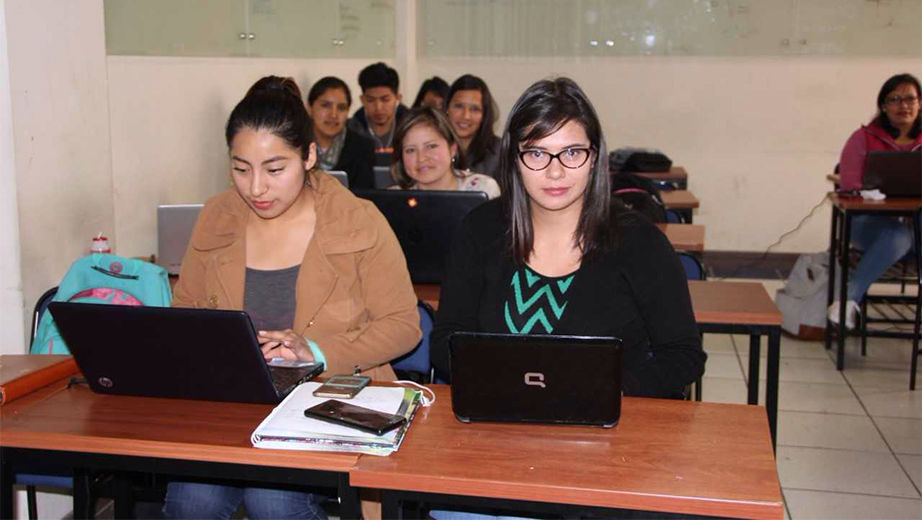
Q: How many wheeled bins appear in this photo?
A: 0